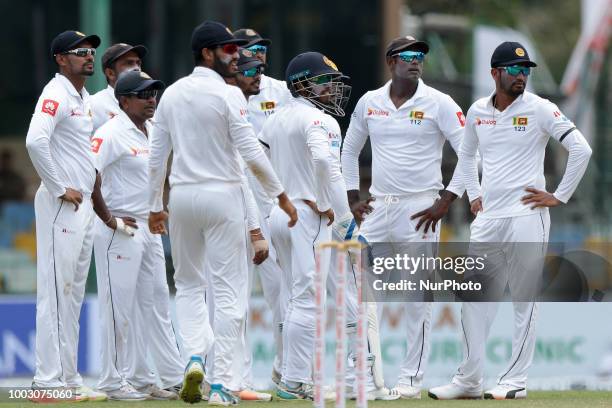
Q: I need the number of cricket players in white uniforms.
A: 9